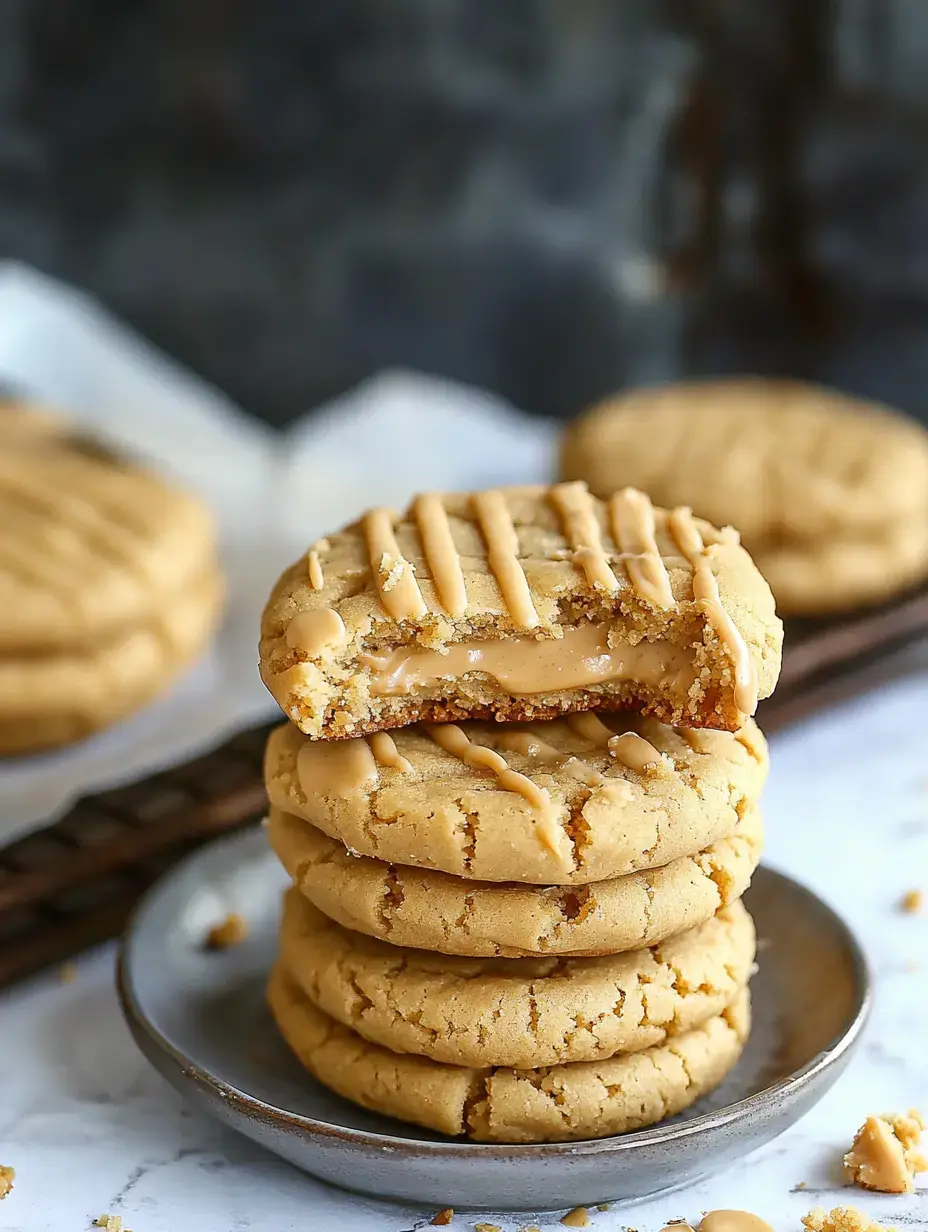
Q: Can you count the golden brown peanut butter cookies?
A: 9